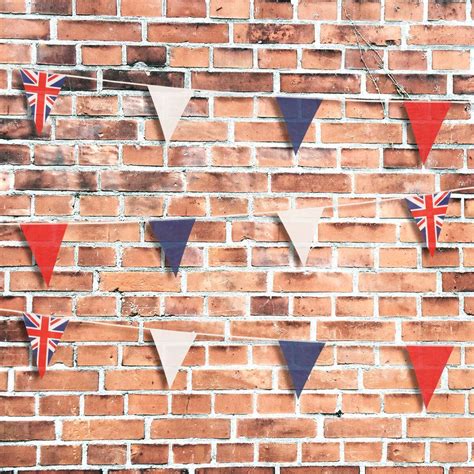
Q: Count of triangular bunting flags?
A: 12